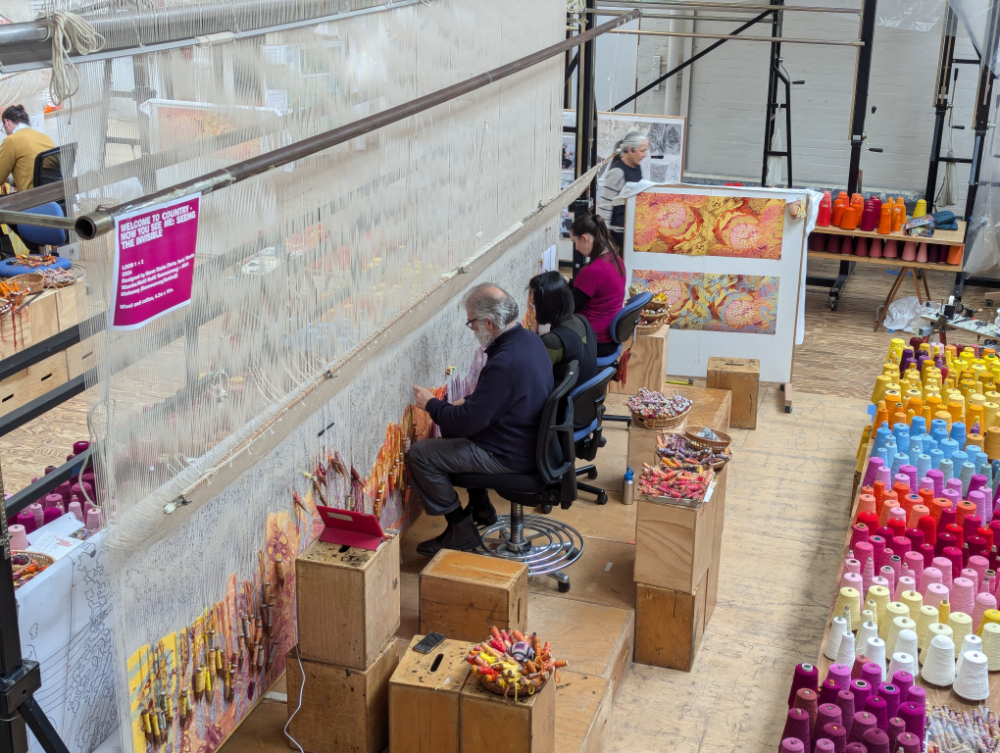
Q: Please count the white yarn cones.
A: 9